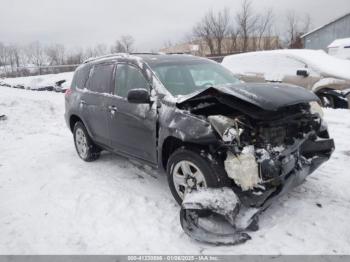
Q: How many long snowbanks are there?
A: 1